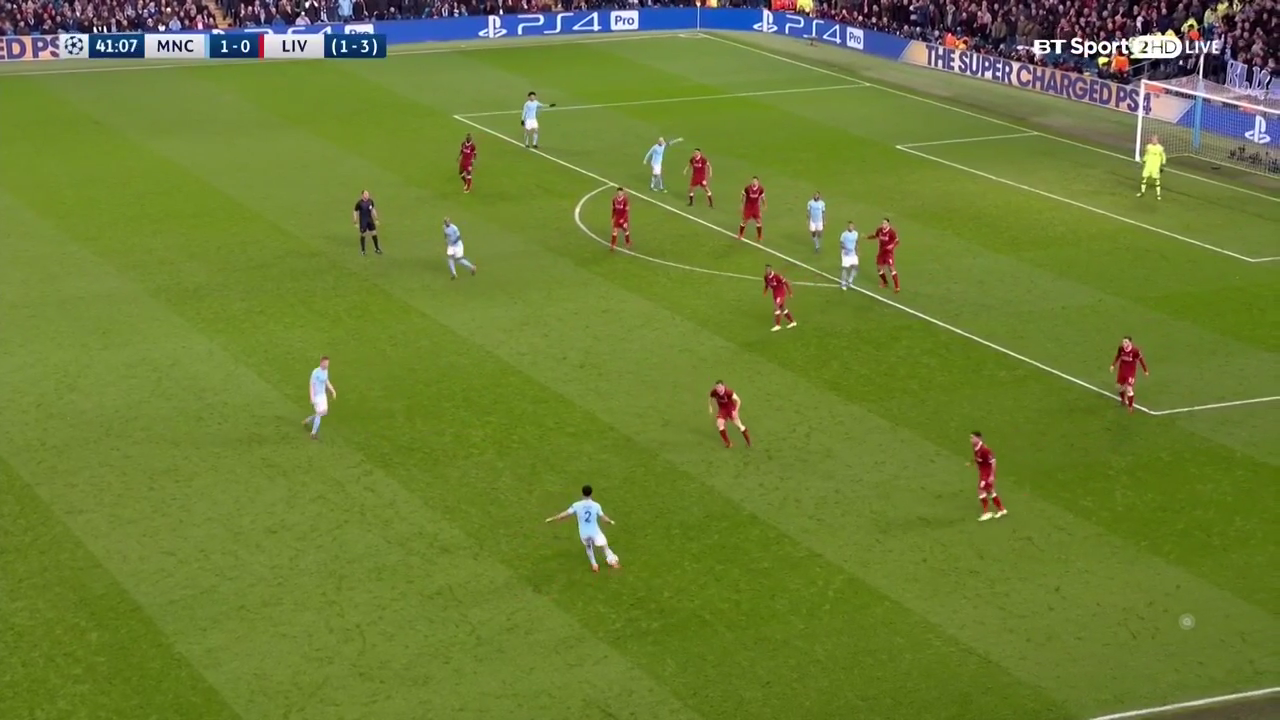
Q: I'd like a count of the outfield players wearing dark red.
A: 9